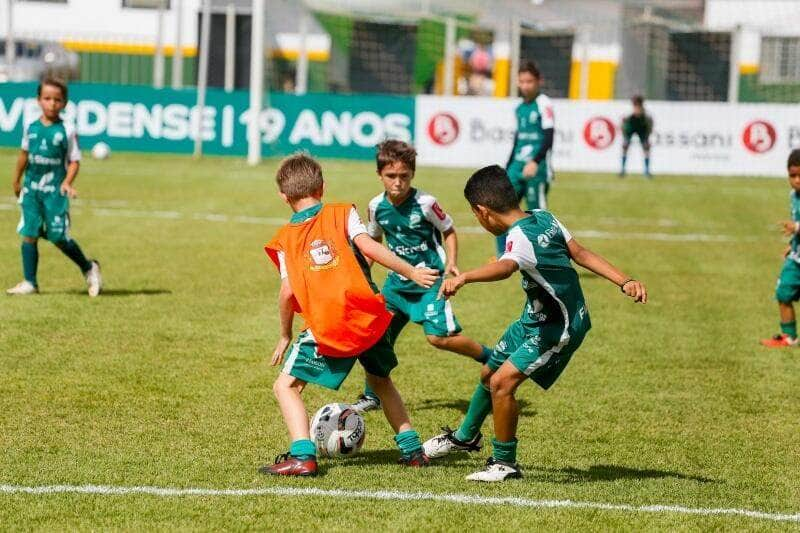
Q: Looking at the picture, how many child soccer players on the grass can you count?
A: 7